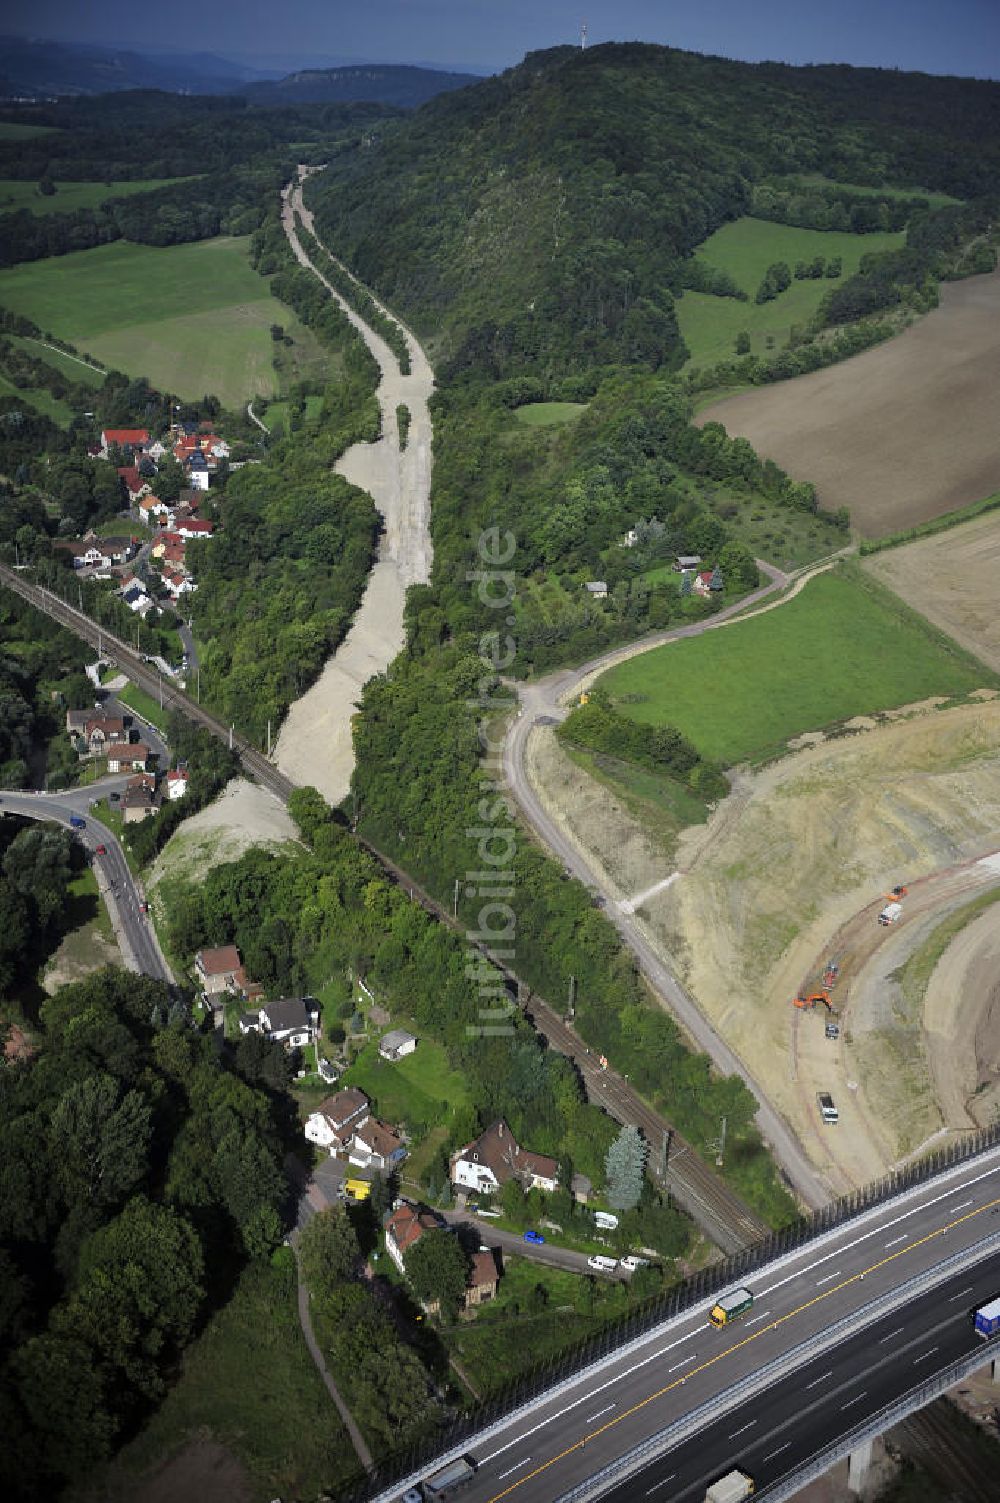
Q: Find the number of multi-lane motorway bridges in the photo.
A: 1